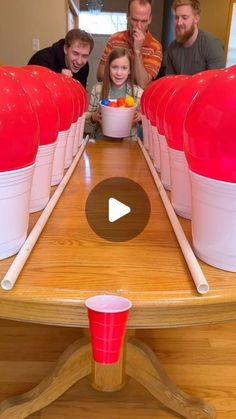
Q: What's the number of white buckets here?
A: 13